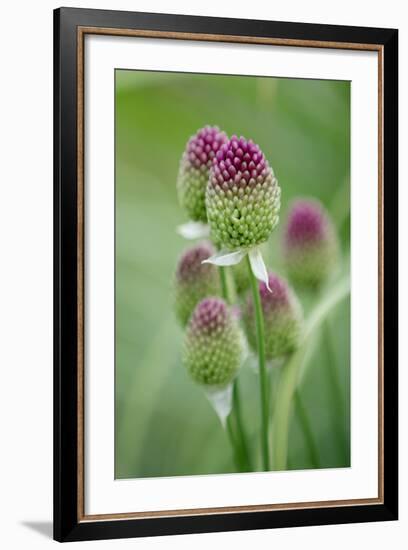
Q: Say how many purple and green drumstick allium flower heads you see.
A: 6